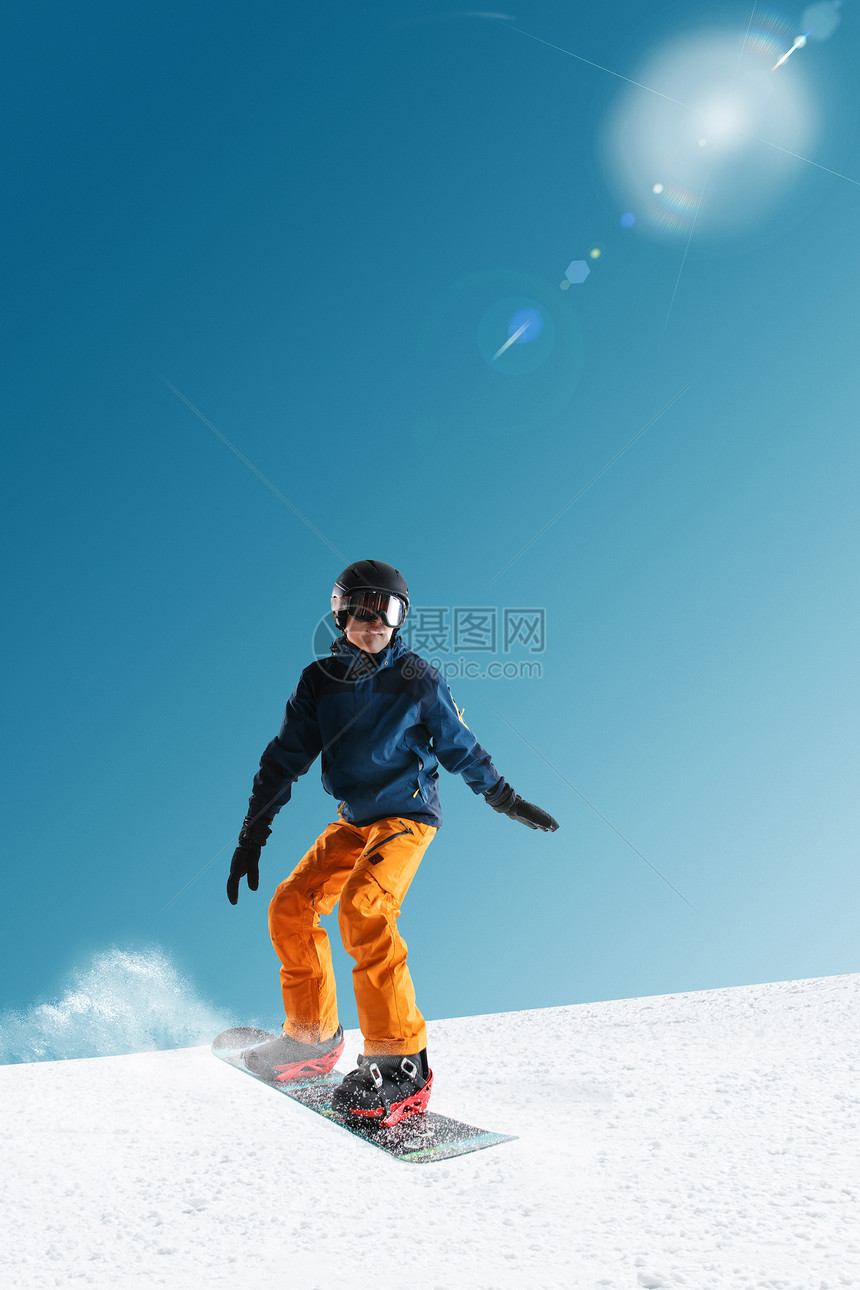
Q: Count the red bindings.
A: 2